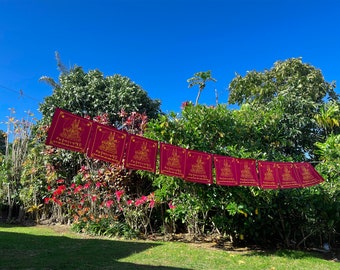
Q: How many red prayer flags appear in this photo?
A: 10